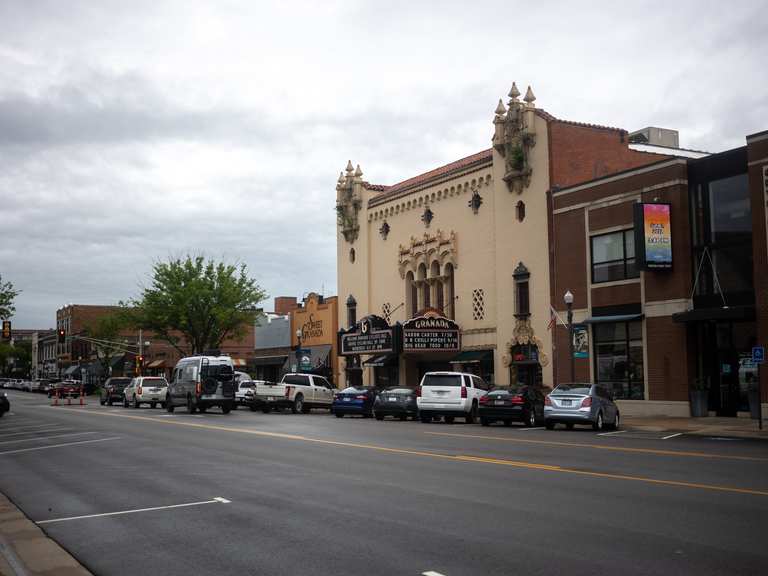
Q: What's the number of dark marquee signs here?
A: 2